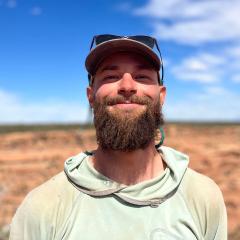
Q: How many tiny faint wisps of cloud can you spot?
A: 2